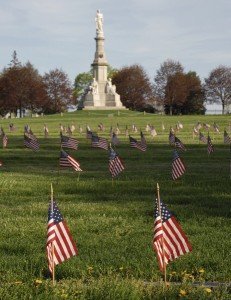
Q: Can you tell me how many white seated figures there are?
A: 2